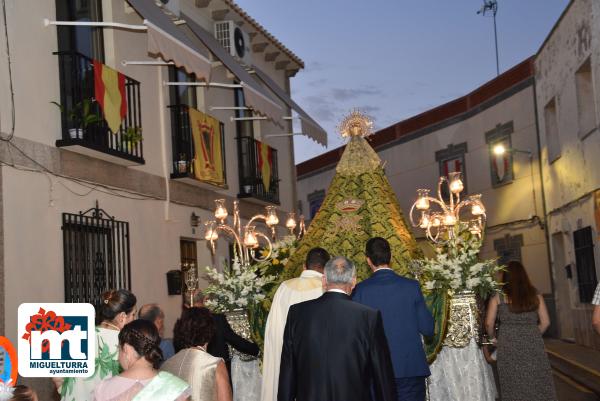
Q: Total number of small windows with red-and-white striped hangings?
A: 2